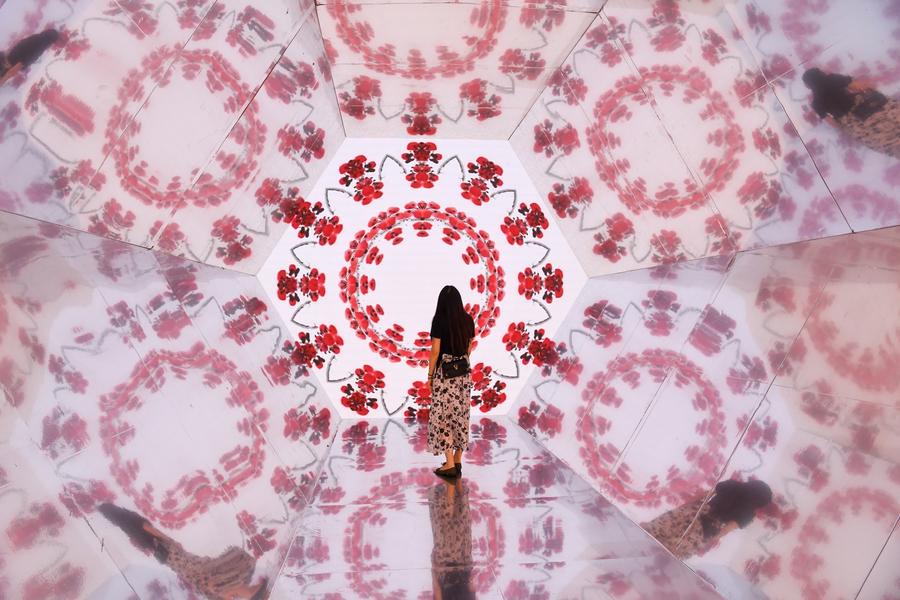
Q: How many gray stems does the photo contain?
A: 11